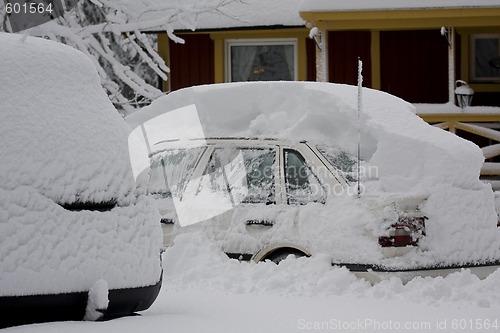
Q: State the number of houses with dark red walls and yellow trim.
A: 1